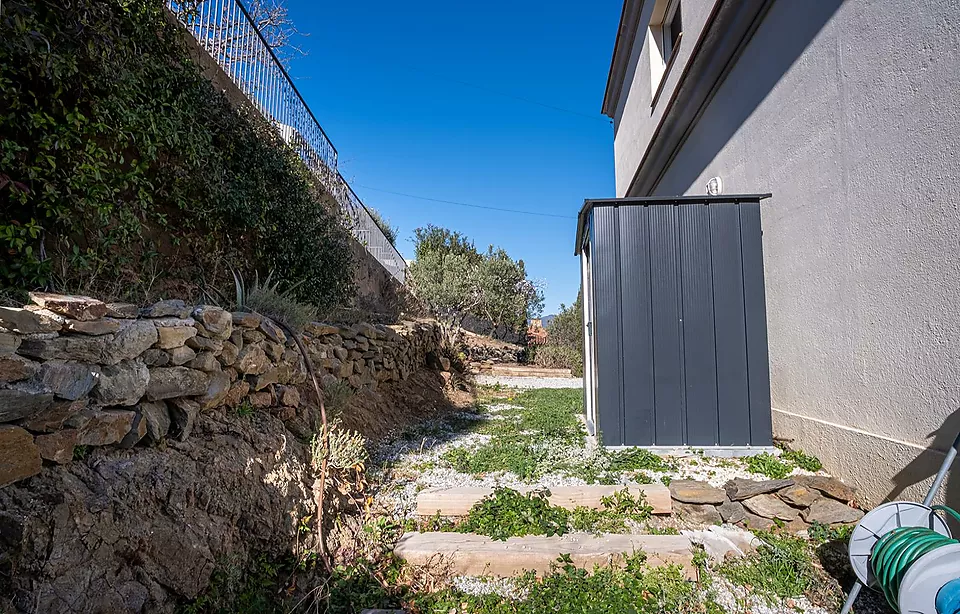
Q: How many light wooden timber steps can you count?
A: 2